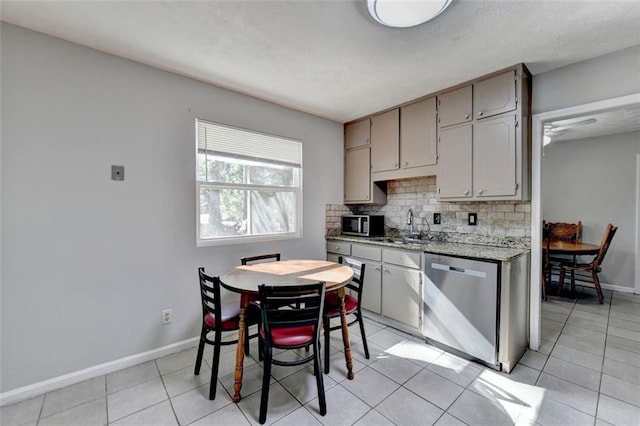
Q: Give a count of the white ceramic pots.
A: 0